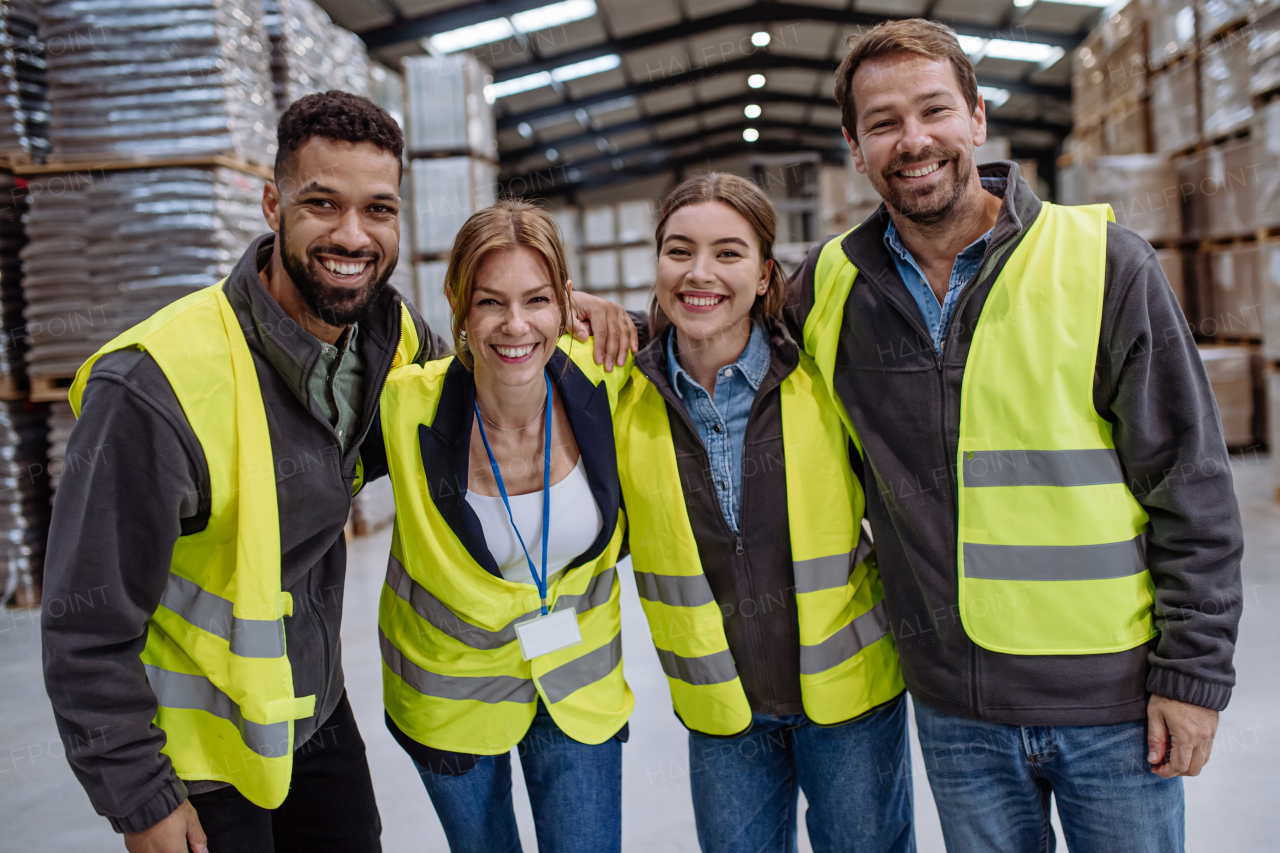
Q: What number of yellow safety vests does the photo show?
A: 4